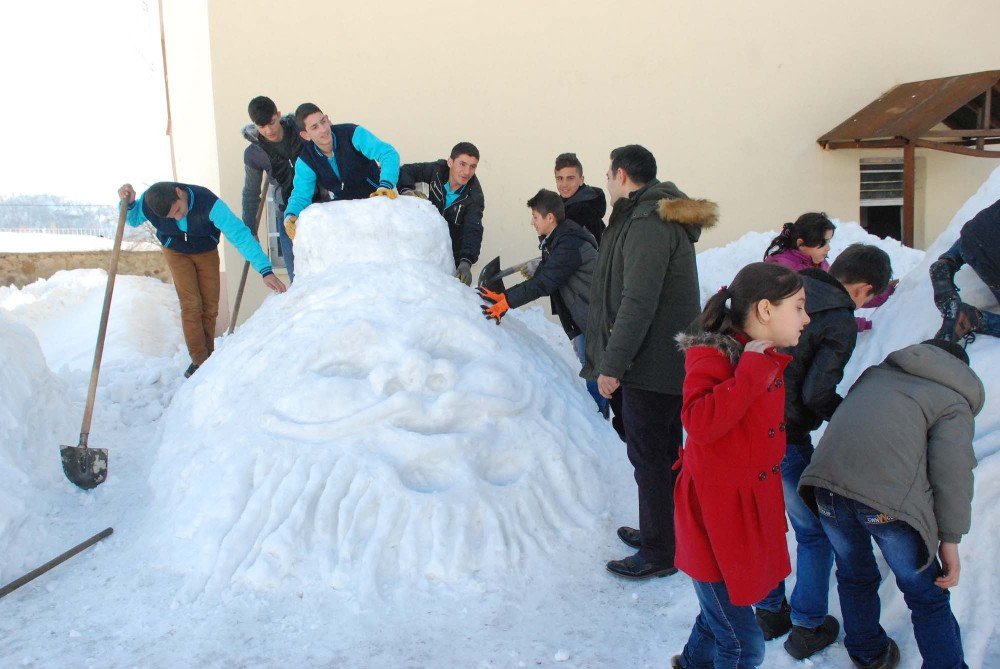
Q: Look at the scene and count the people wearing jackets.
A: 12